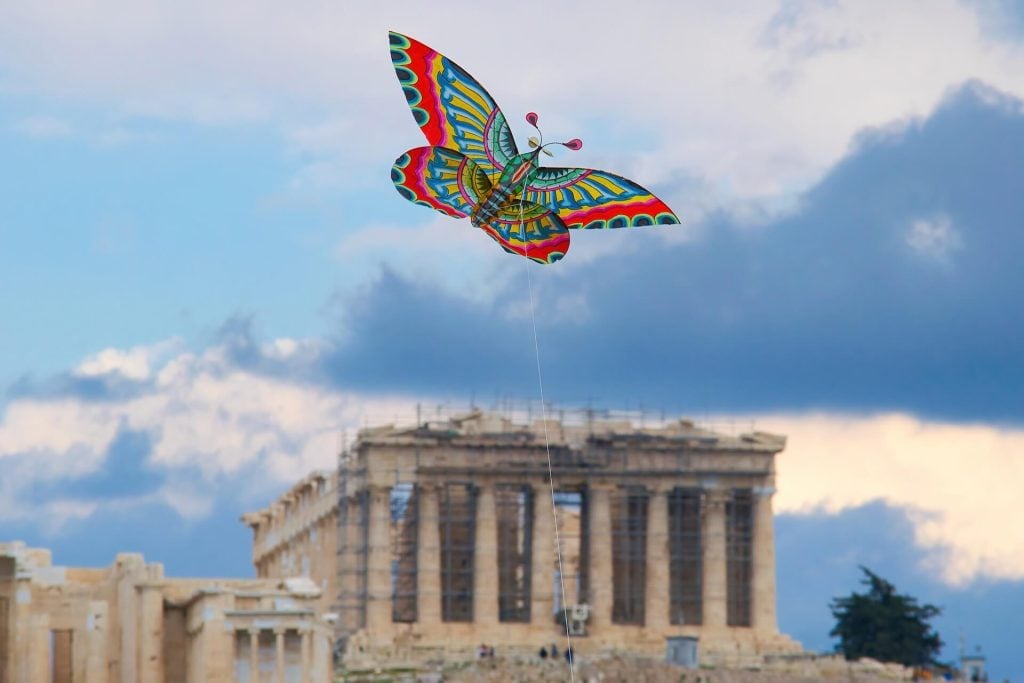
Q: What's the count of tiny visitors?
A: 5